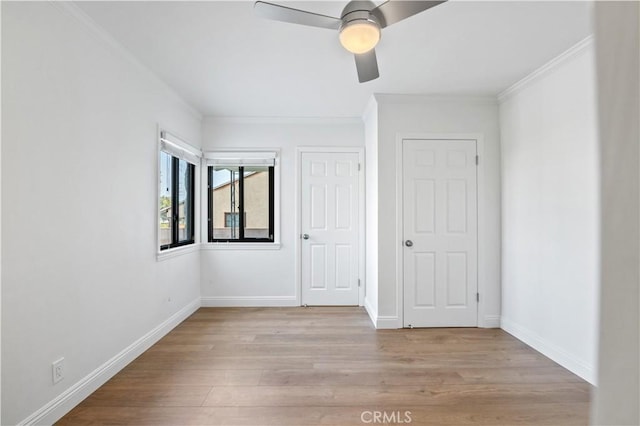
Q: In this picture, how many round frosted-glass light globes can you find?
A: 1